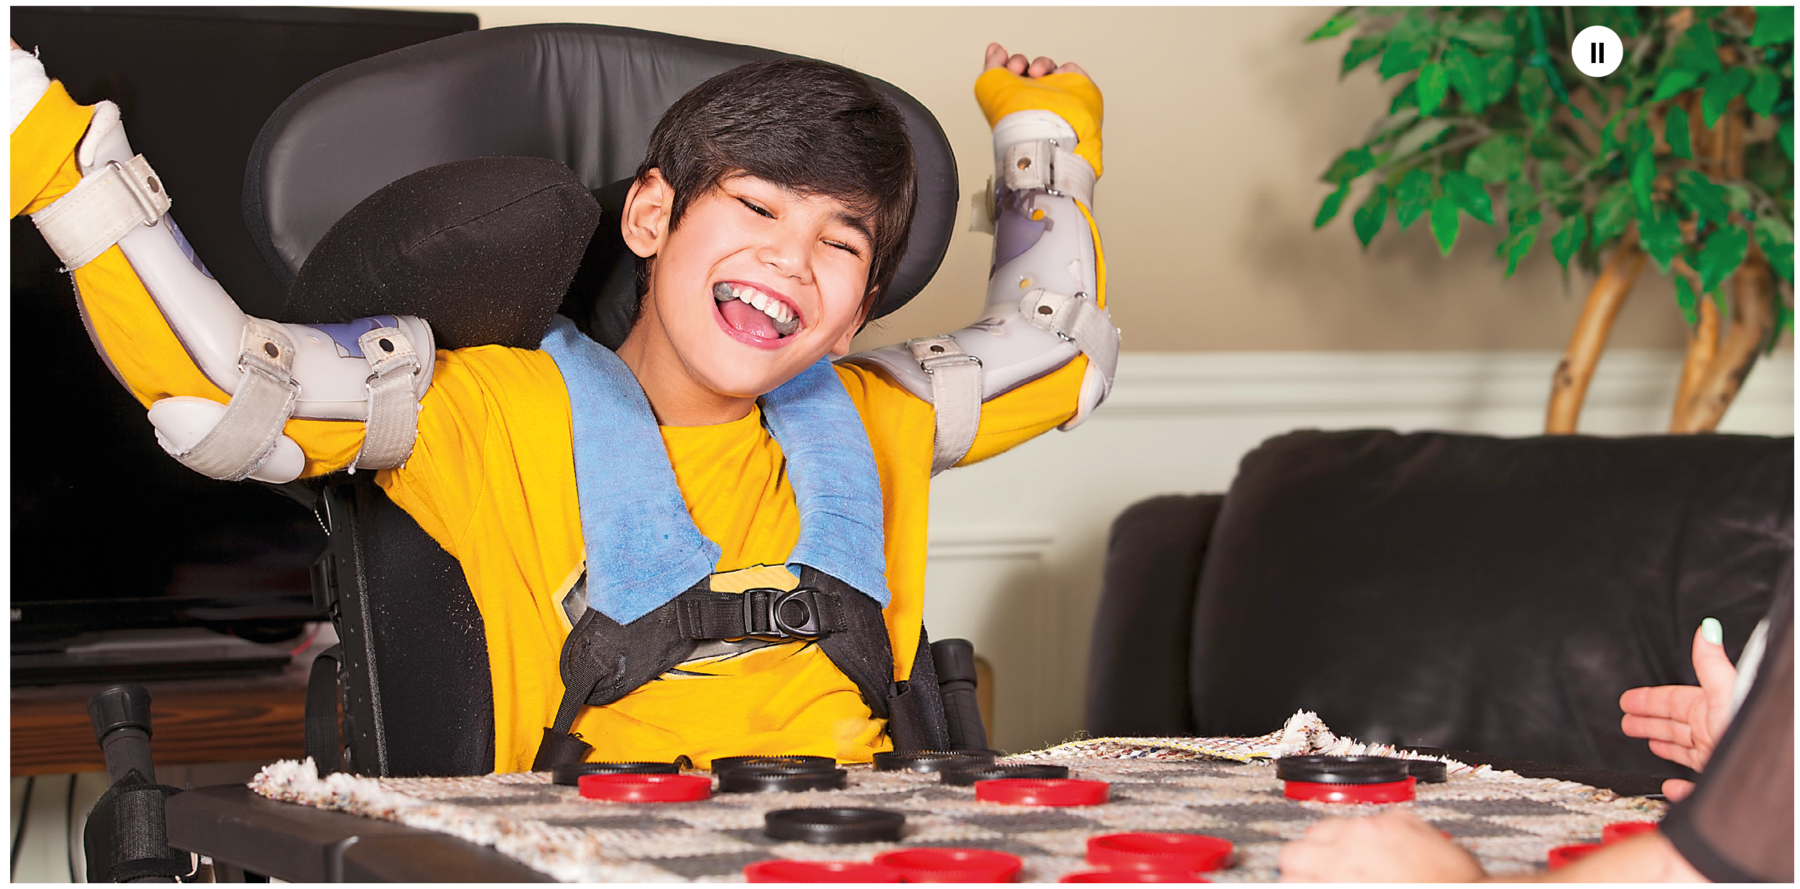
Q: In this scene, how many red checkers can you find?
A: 9